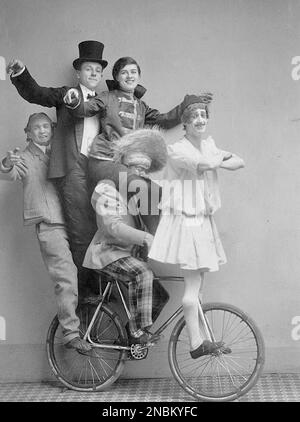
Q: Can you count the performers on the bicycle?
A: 5